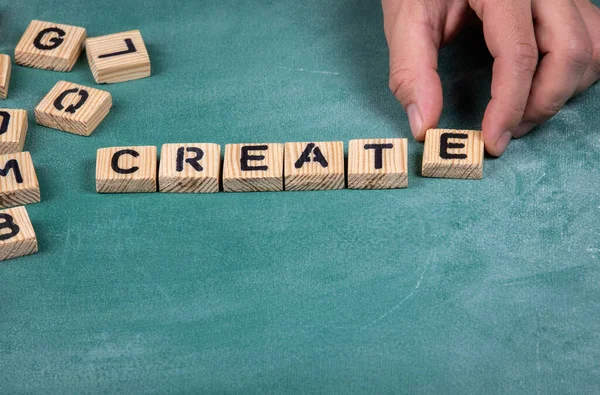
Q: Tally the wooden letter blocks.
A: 13